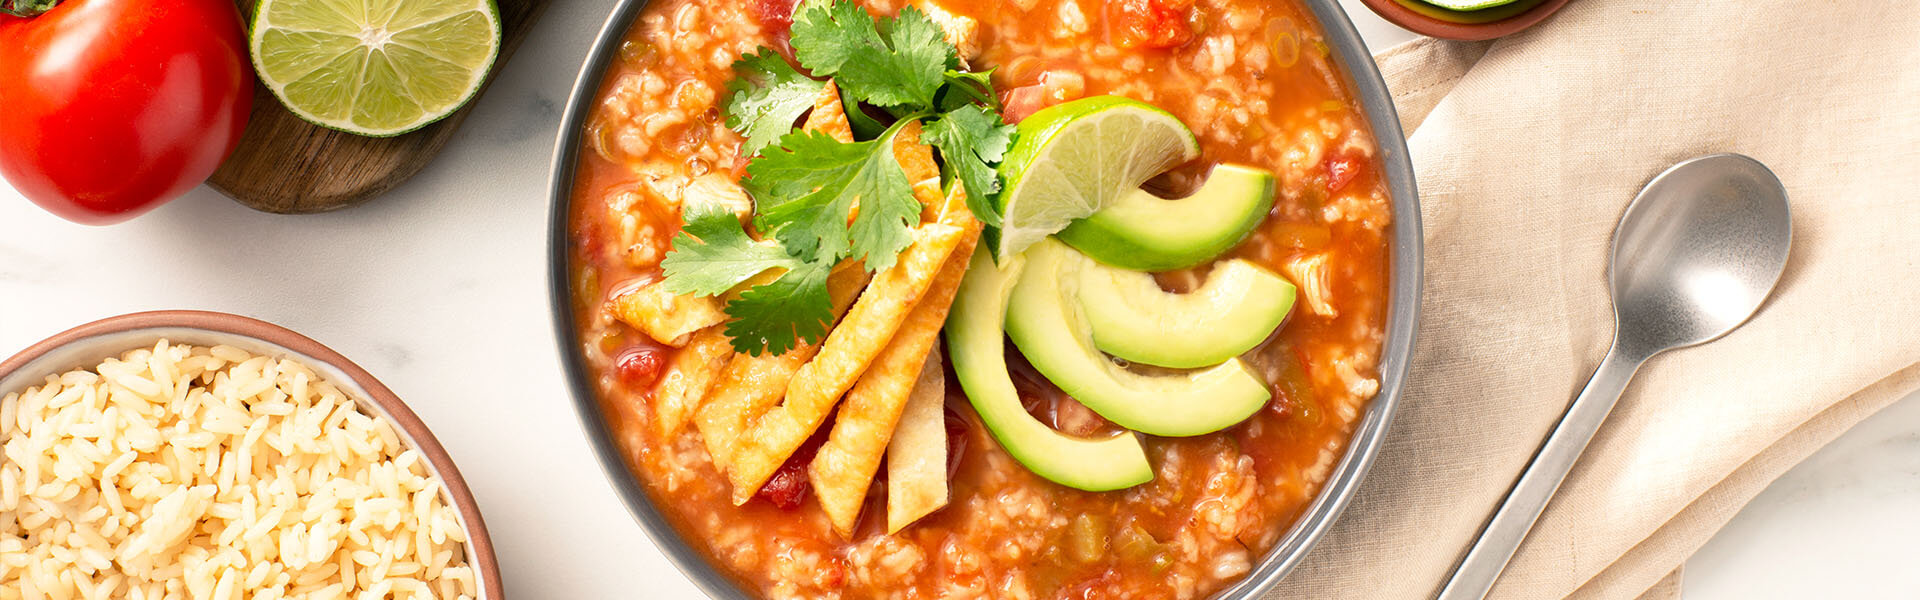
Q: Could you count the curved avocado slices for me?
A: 4